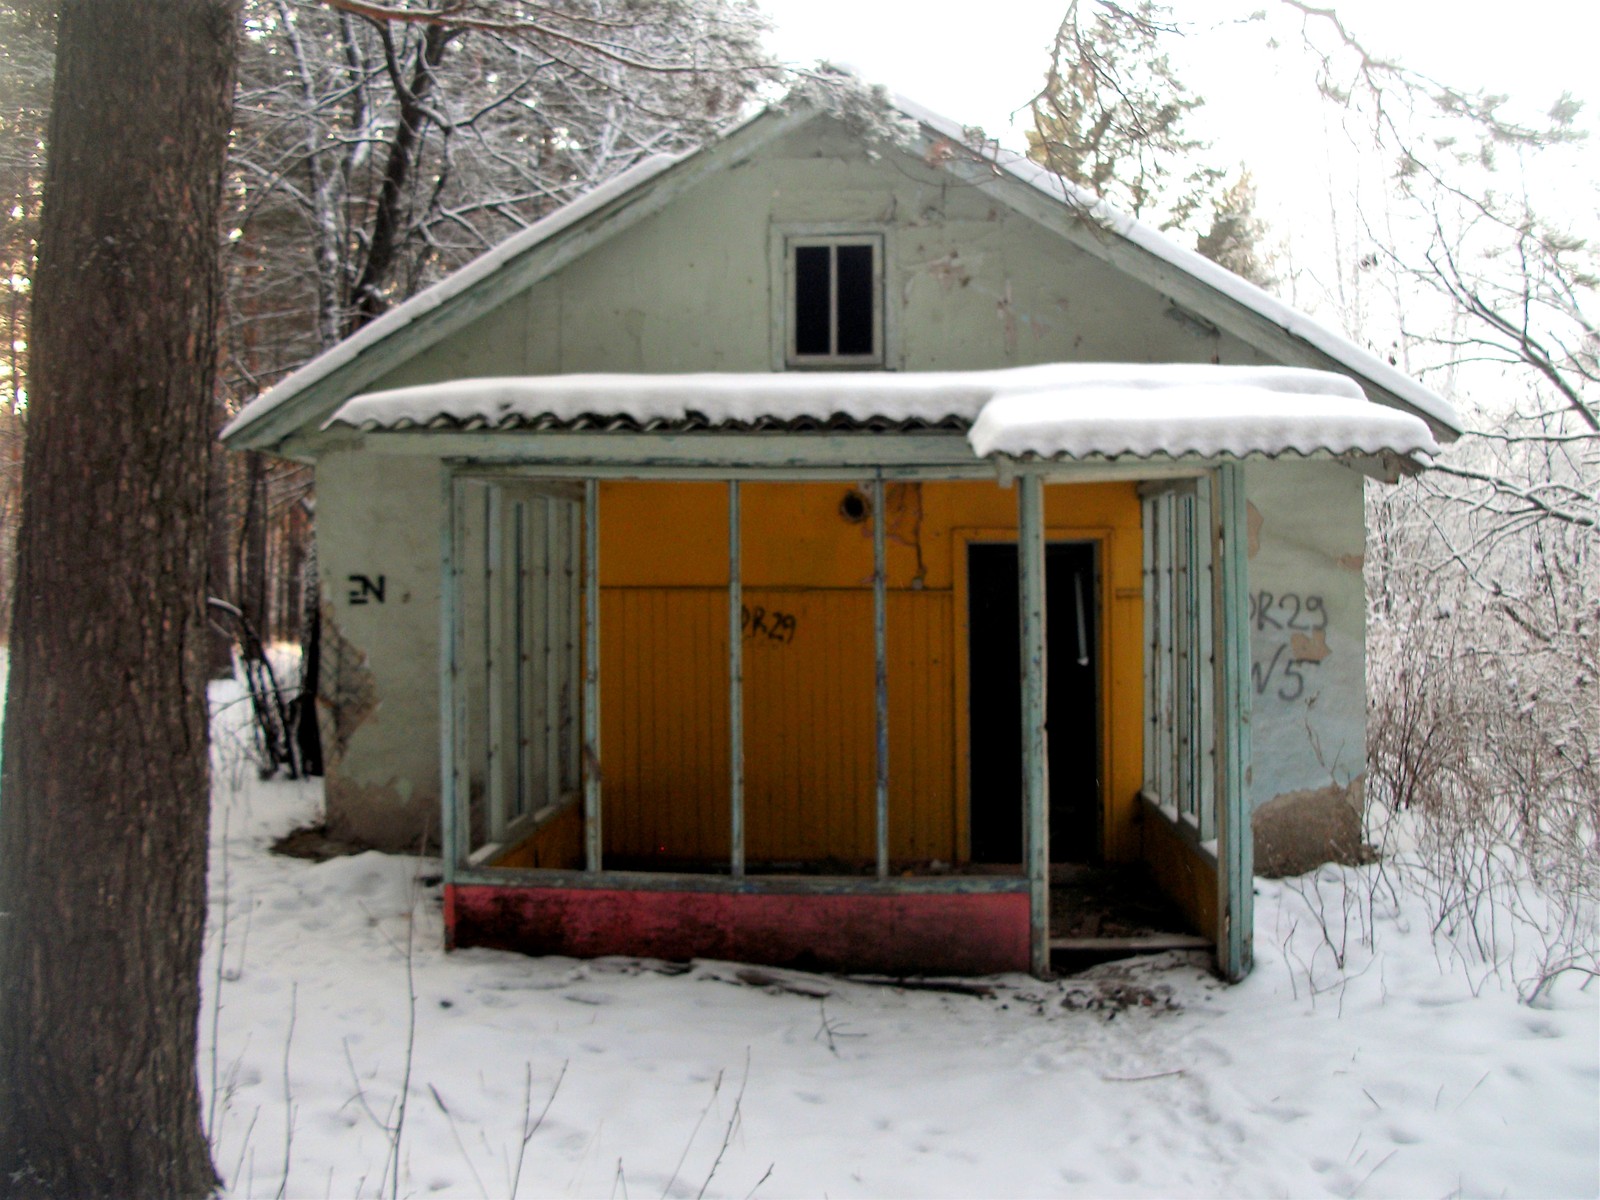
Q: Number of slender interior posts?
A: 3